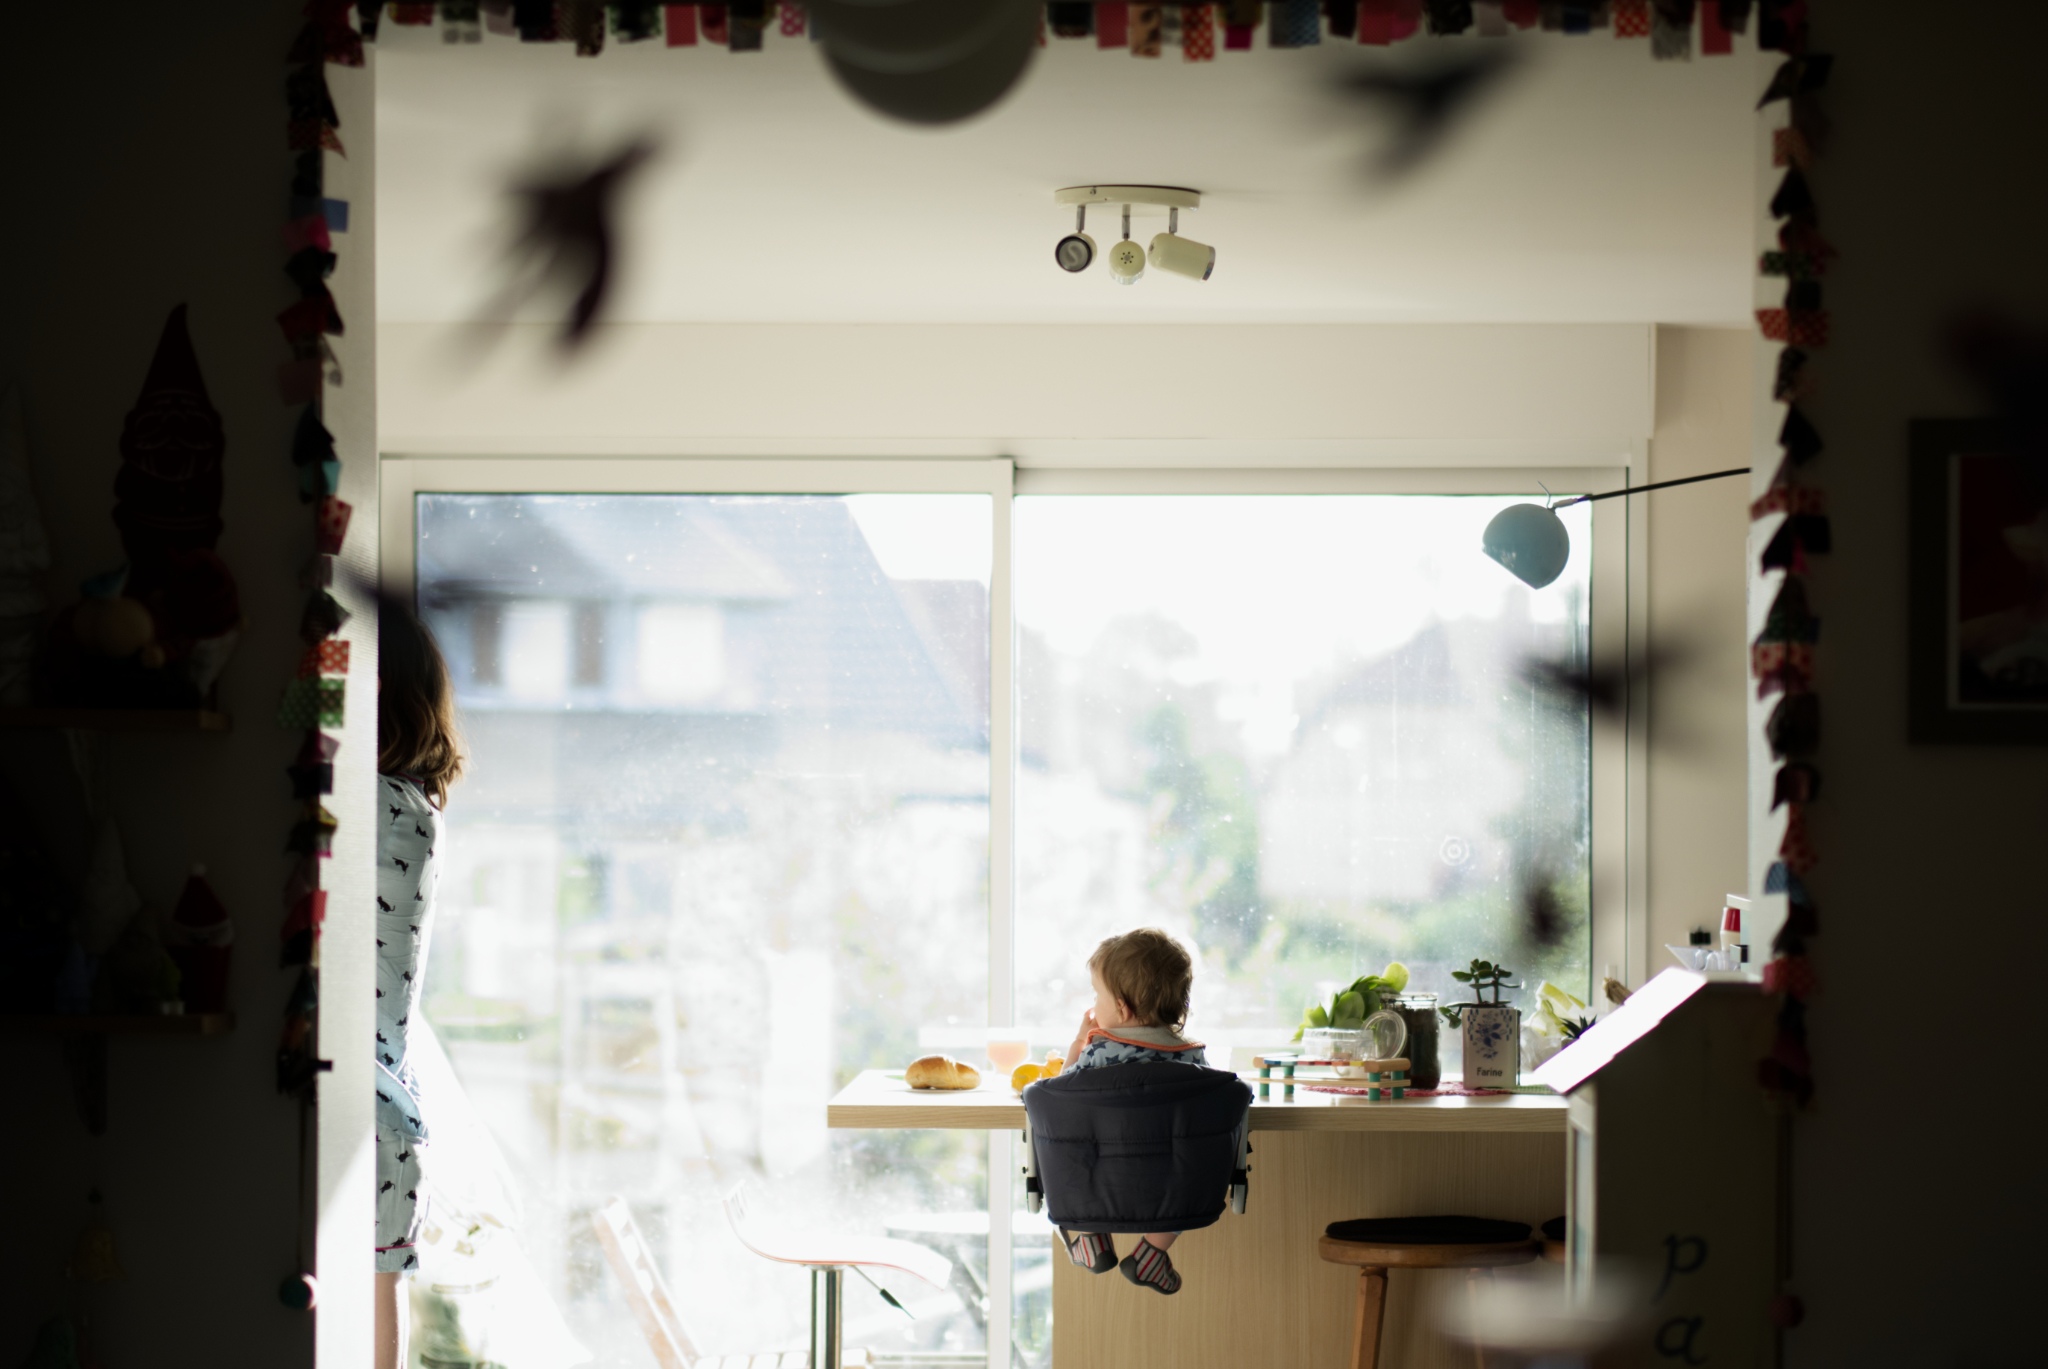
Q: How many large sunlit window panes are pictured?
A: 2